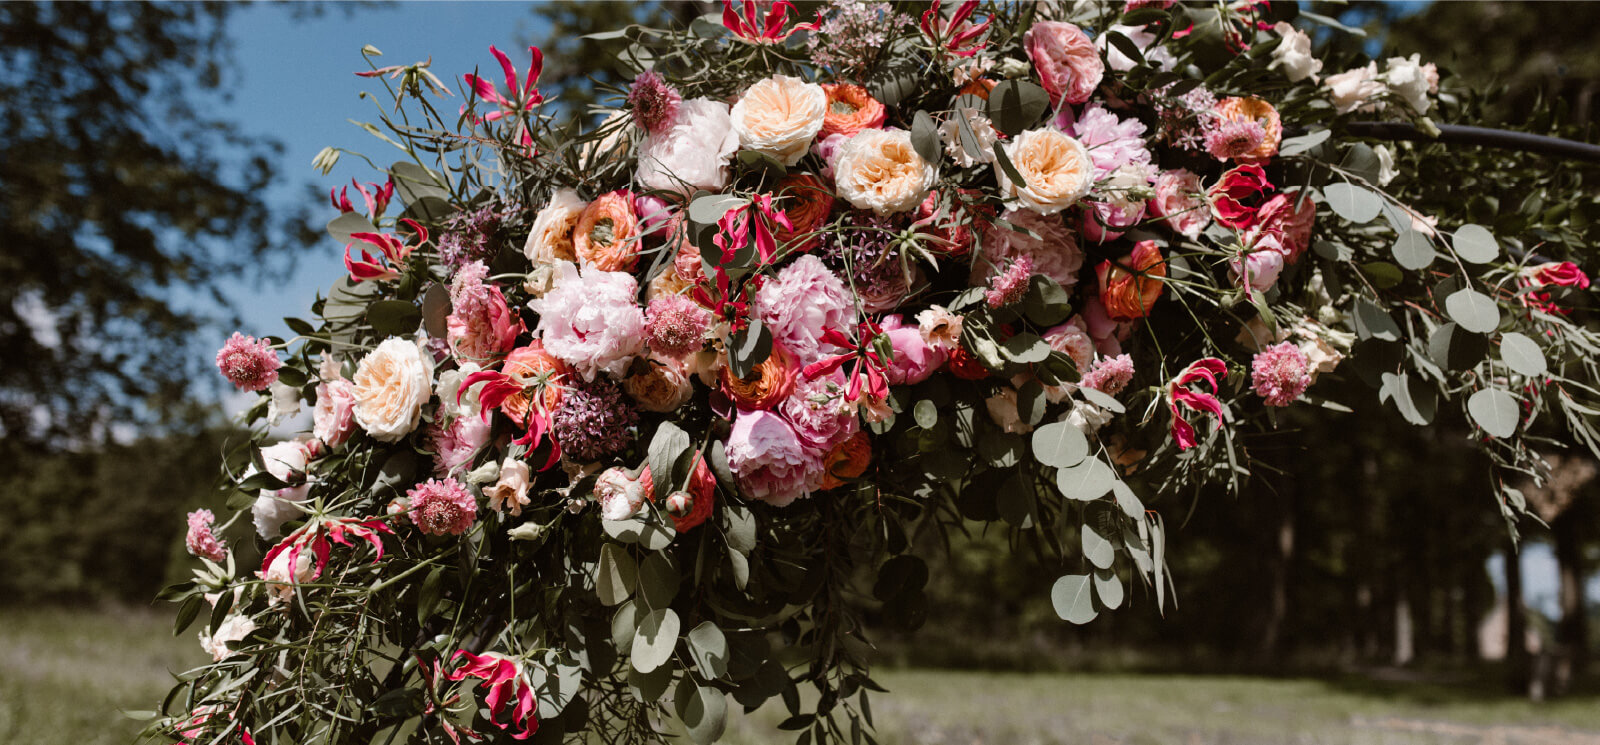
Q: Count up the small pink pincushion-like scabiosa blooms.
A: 10